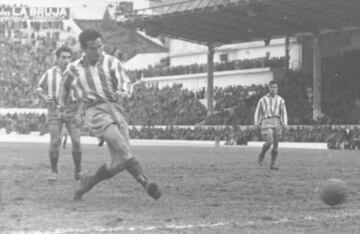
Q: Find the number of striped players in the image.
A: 3